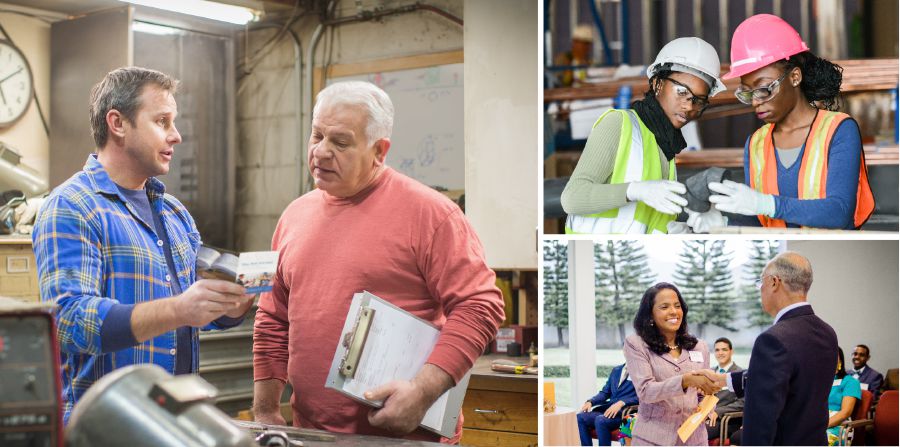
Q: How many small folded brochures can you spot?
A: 1